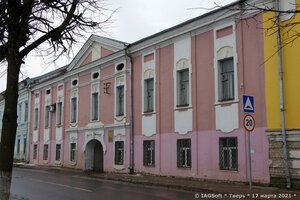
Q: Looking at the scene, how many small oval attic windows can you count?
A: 3